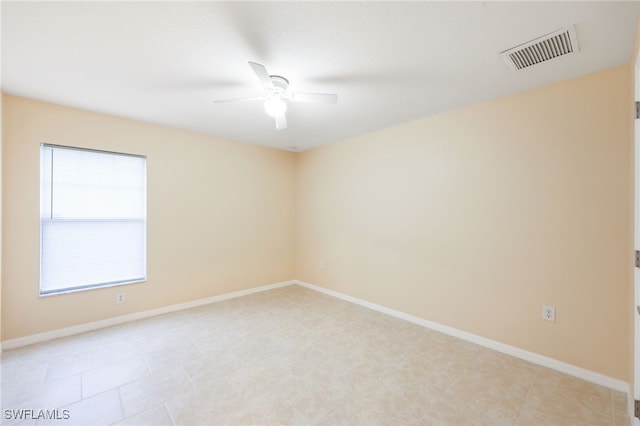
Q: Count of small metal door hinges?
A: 3